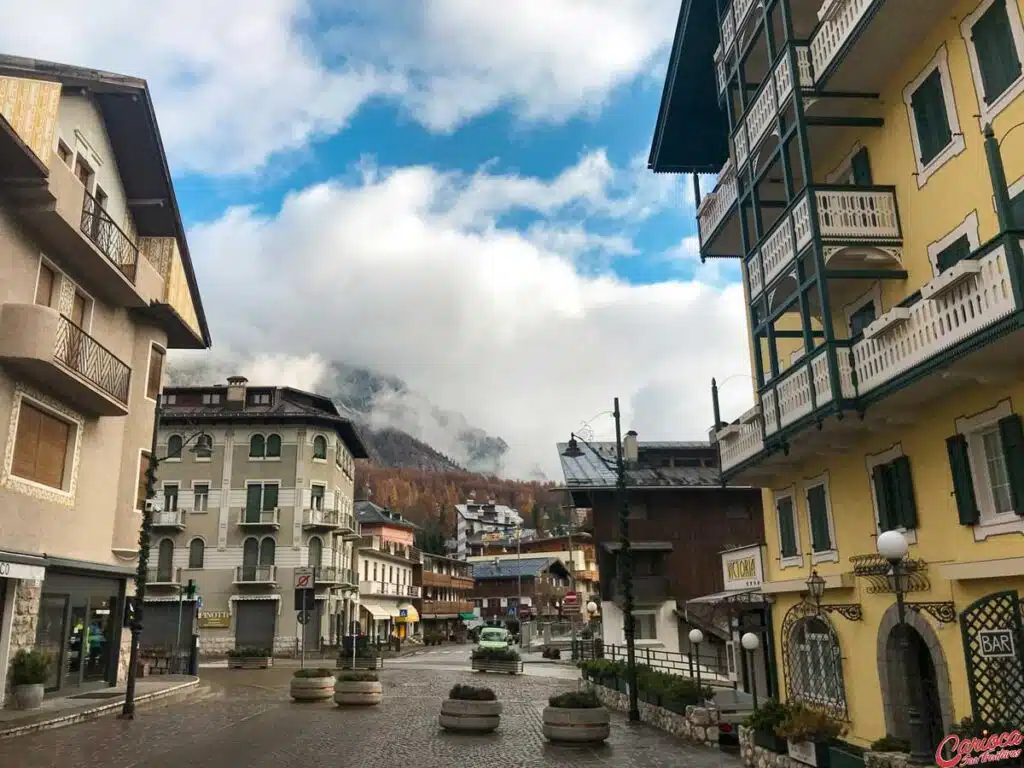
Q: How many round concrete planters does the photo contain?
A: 4